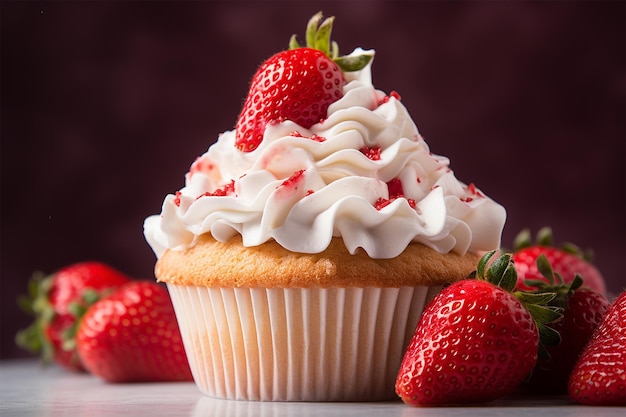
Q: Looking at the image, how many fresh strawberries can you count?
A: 7